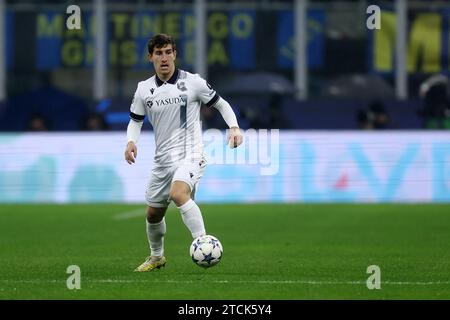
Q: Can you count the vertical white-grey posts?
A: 5